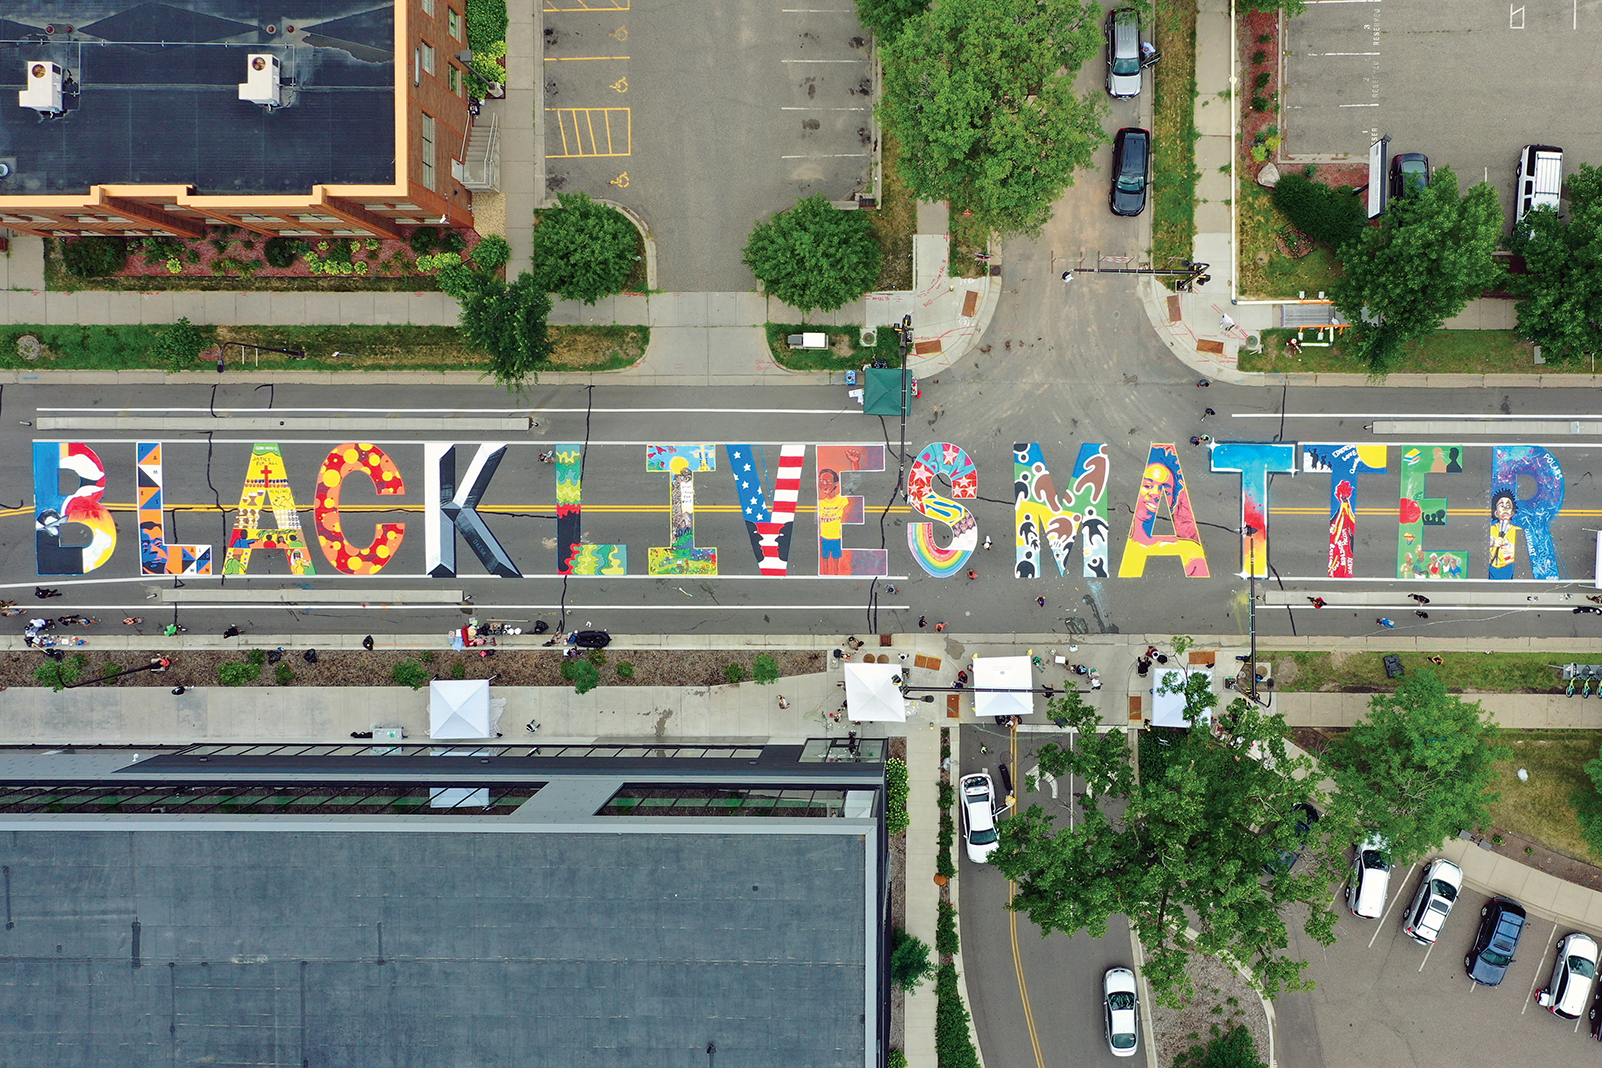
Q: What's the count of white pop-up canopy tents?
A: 4